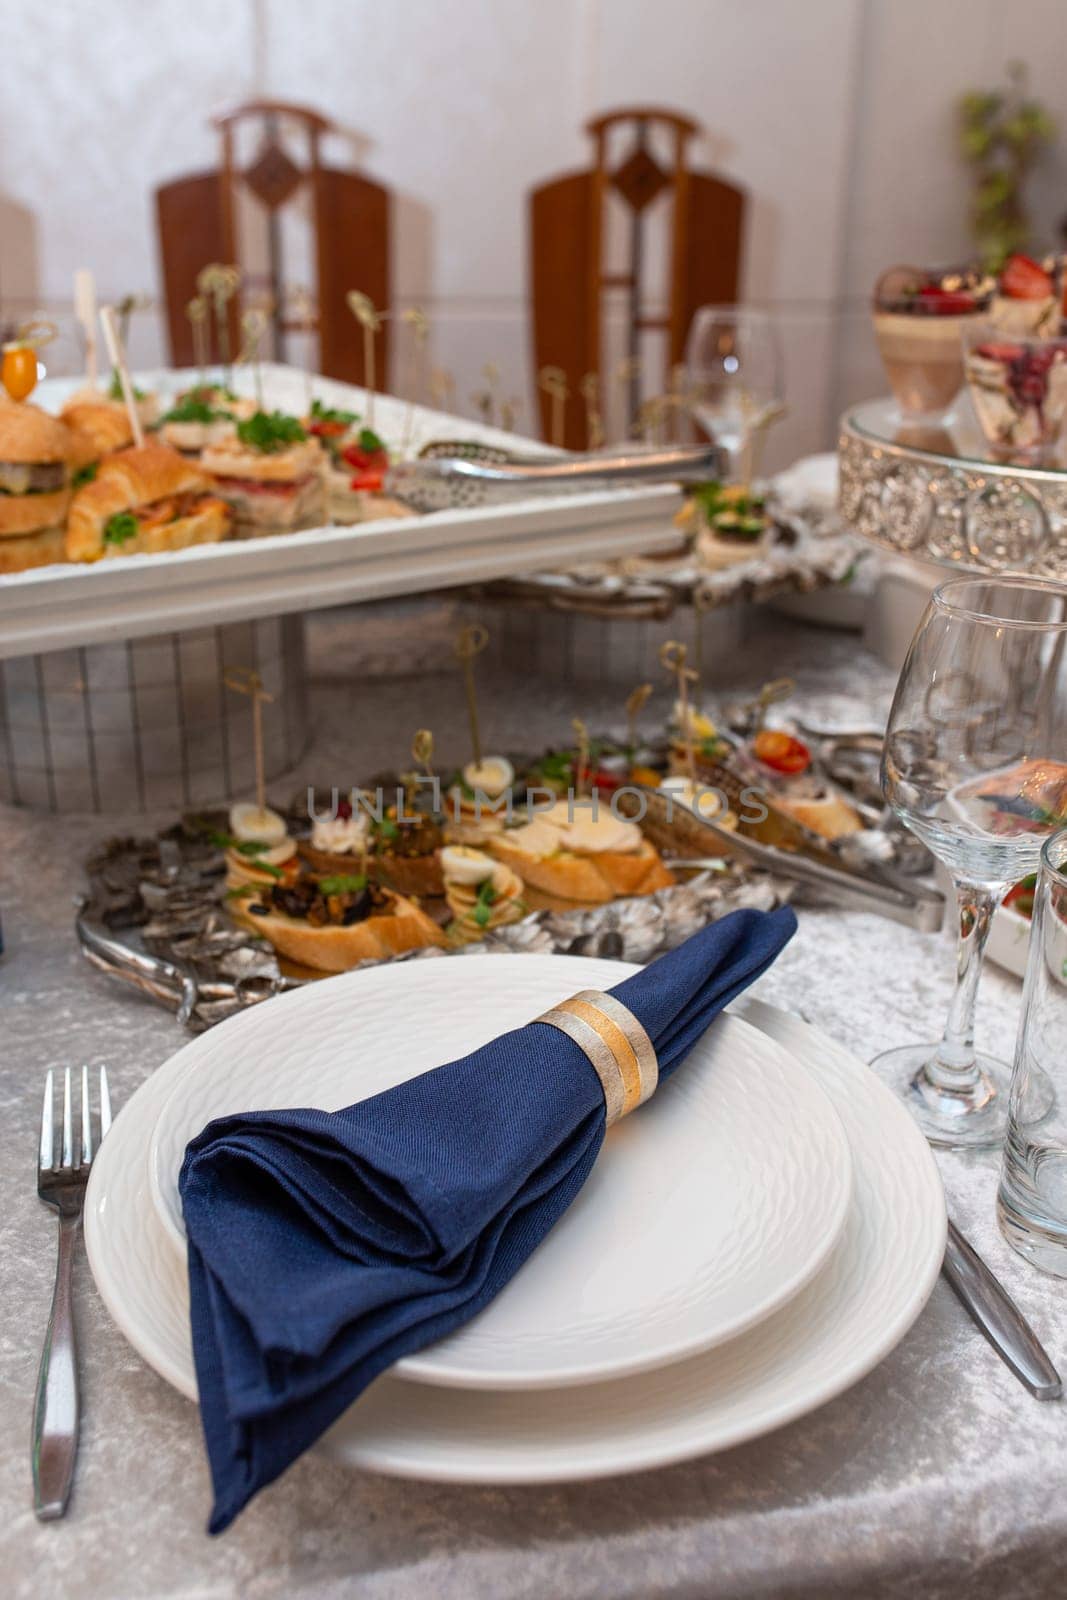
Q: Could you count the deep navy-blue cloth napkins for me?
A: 1